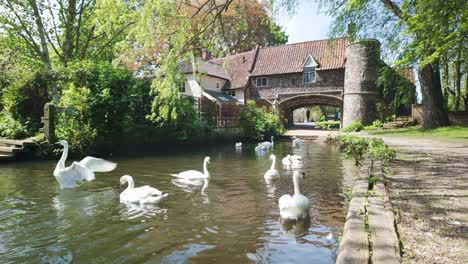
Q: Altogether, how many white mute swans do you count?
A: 9